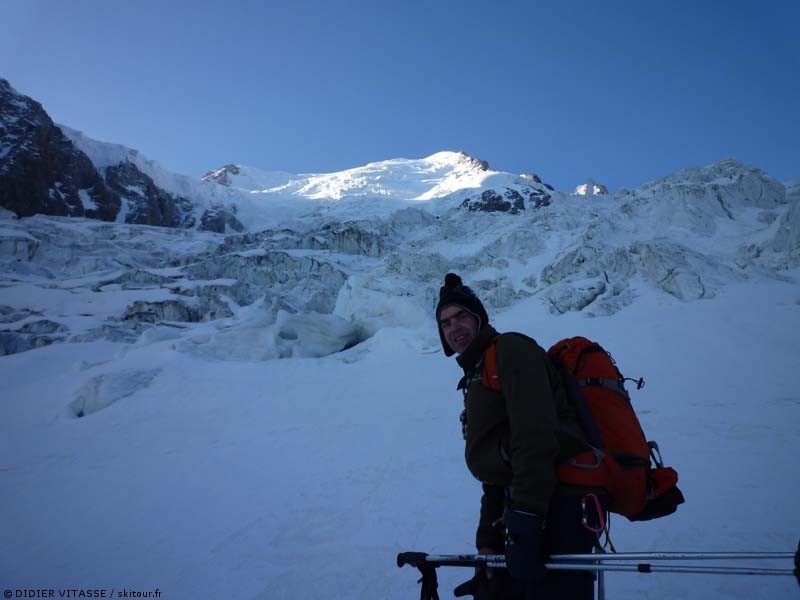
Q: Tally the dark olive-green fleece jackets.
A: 1